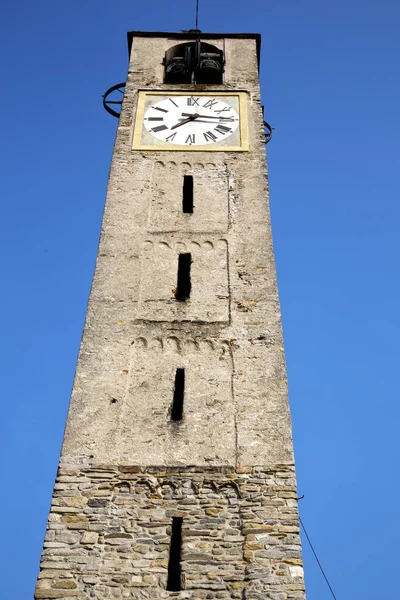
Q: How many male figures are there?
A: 0